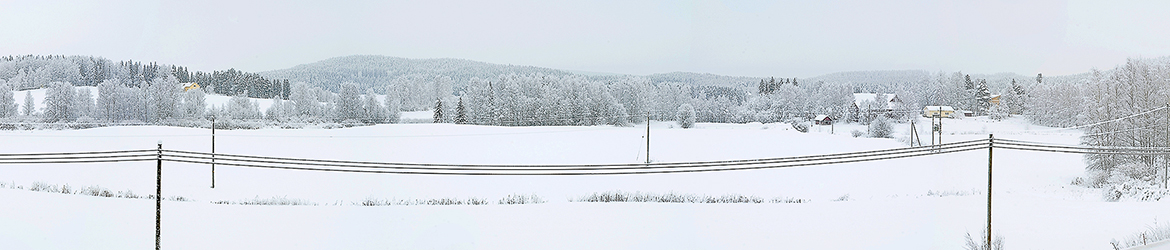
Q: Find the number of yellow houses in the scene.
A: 3